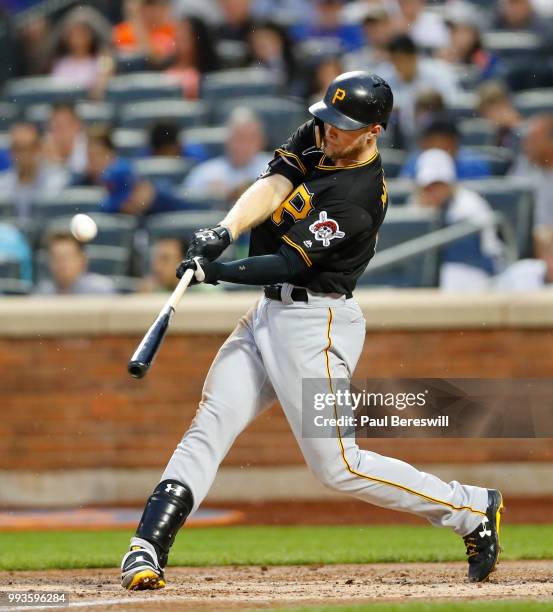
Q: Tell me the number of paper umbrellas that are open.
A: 0